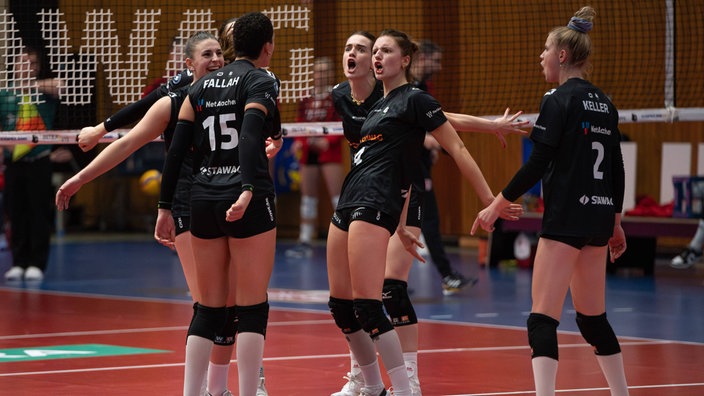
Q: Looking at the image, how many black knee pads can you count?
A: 8